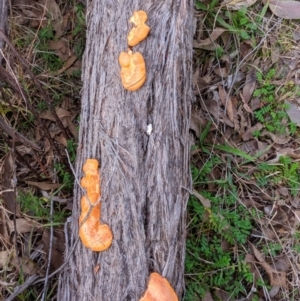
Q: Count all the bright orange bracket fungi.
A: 4